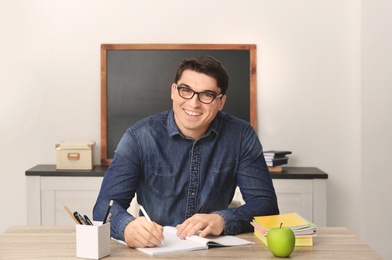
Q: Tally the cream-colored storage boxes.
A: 1